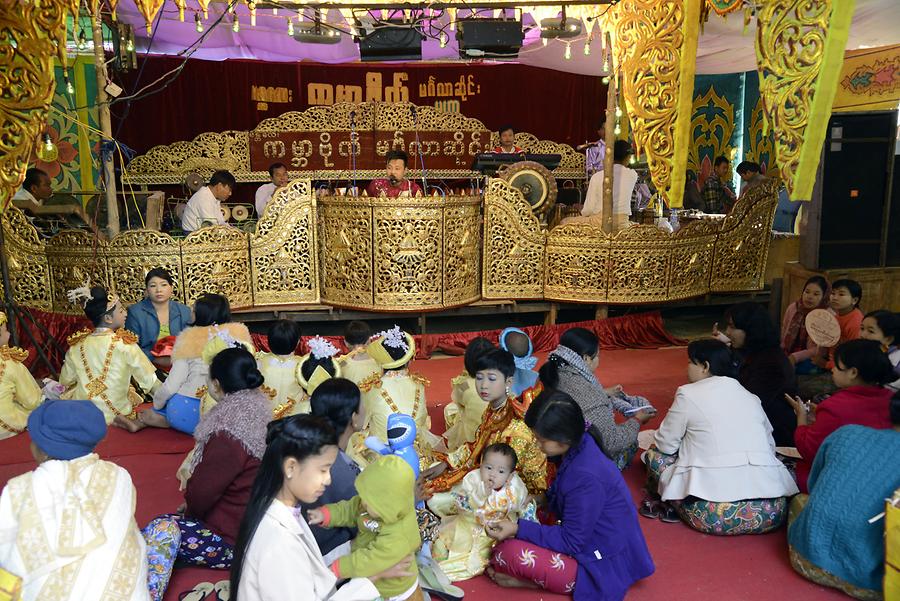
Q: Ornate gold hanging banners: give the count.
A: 3